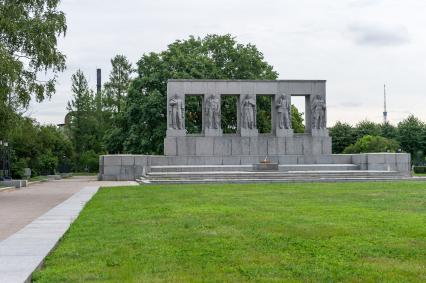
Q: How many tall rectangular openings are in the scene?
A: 4